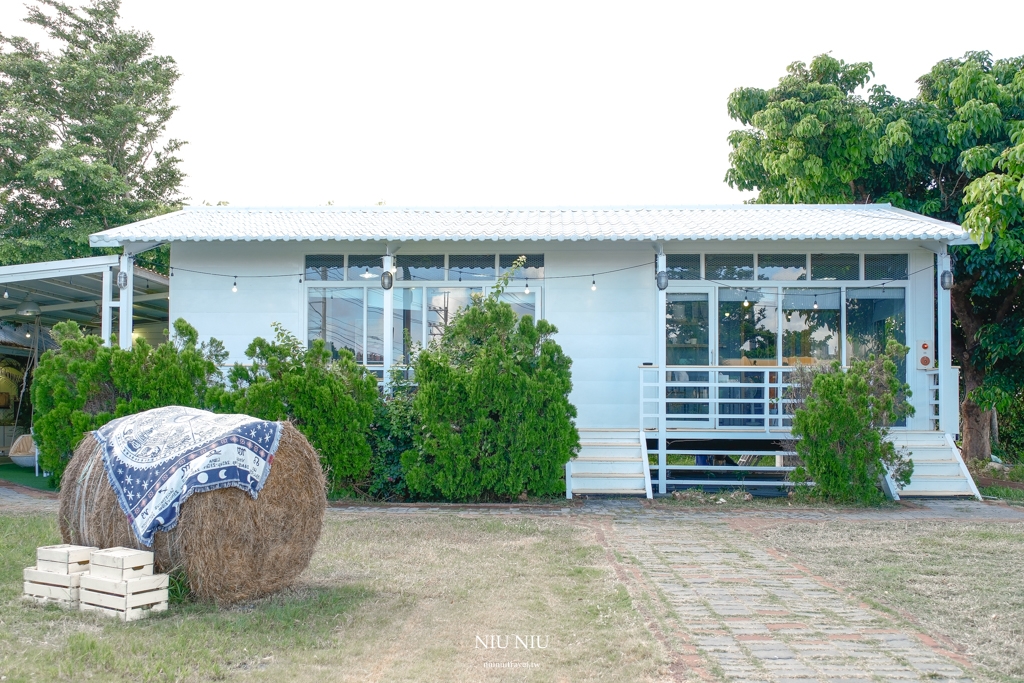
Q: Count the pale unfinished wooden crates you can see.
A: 4